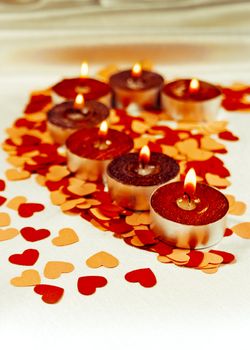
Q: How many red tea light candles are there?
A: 4